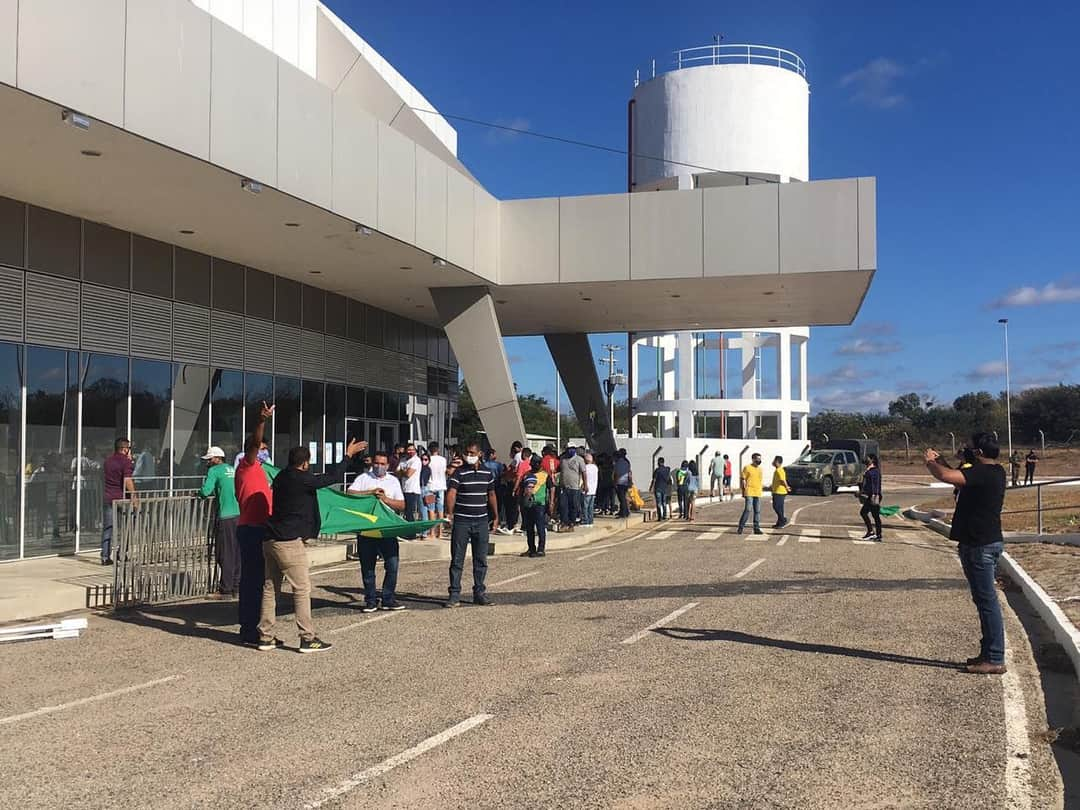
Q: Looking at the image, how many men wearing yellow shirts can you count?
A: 2